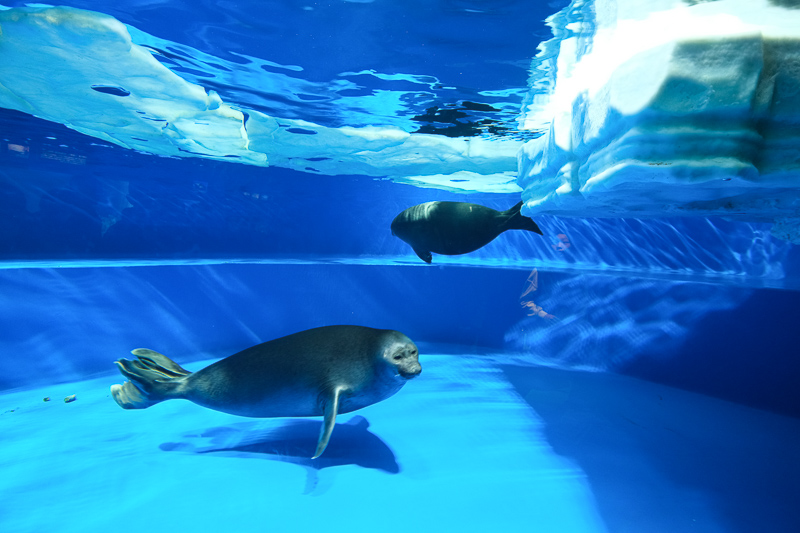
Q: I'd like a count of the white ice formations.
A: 2